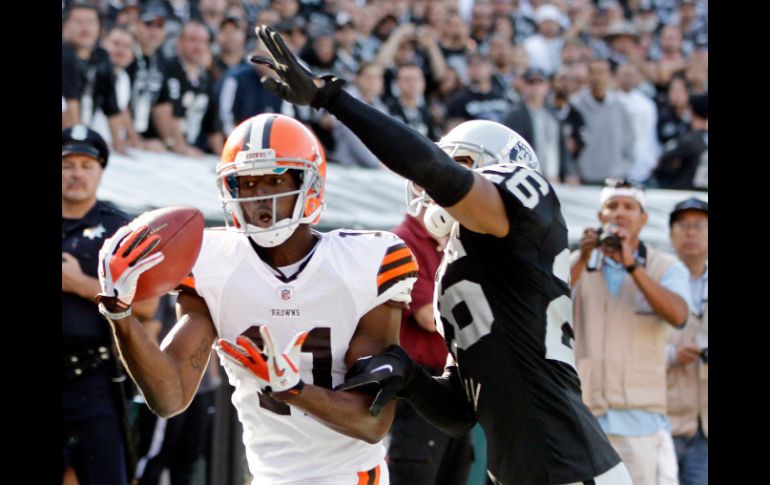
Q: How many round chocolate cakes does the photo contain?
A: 0